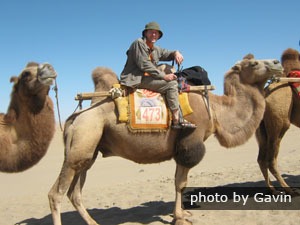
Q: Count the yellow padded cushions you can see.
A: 2